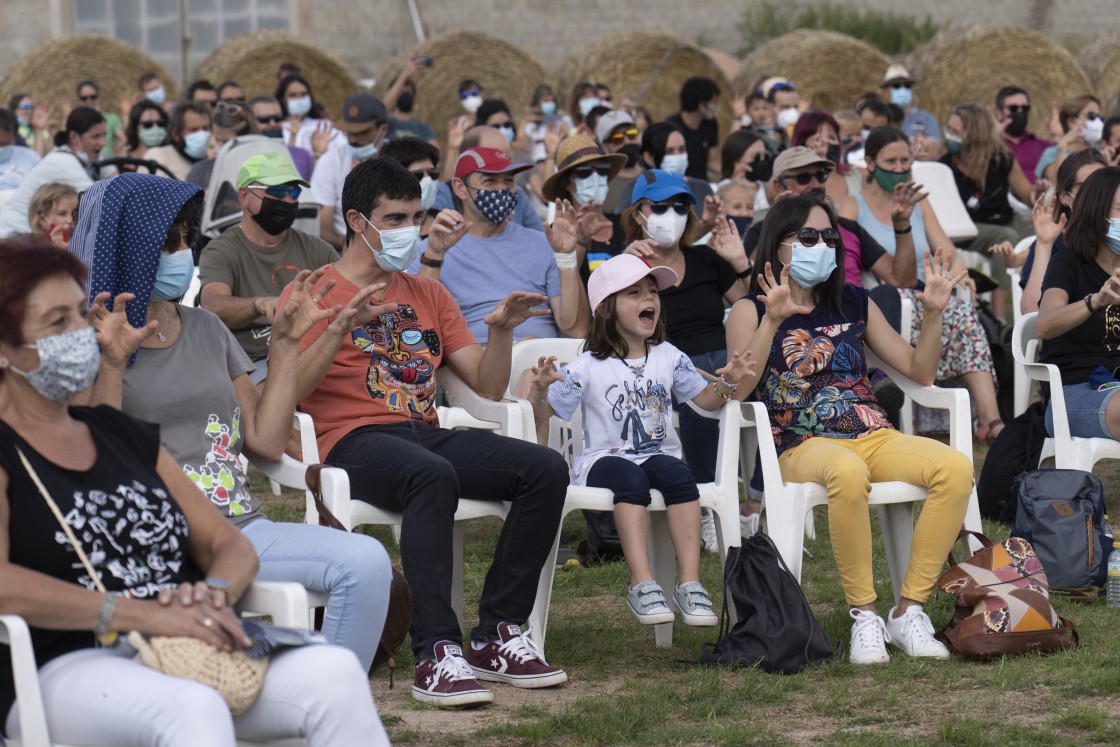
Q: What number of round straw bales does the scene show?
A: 7